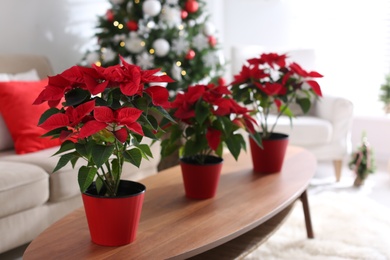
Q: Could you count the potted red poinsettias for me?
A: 3